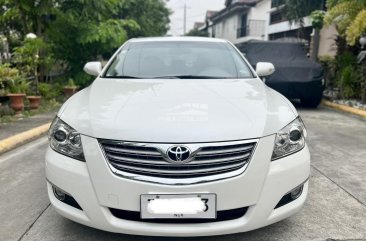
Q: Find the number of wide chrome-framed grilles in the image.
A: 1